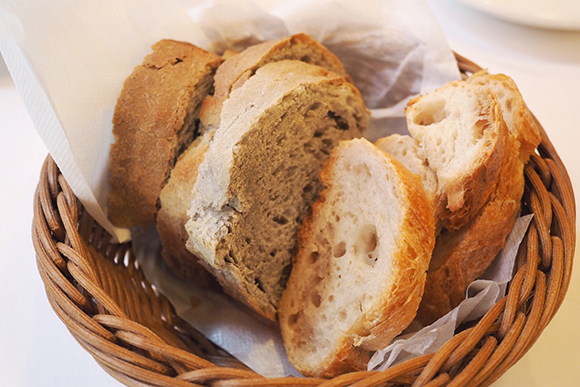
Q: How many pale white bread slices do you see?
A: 4